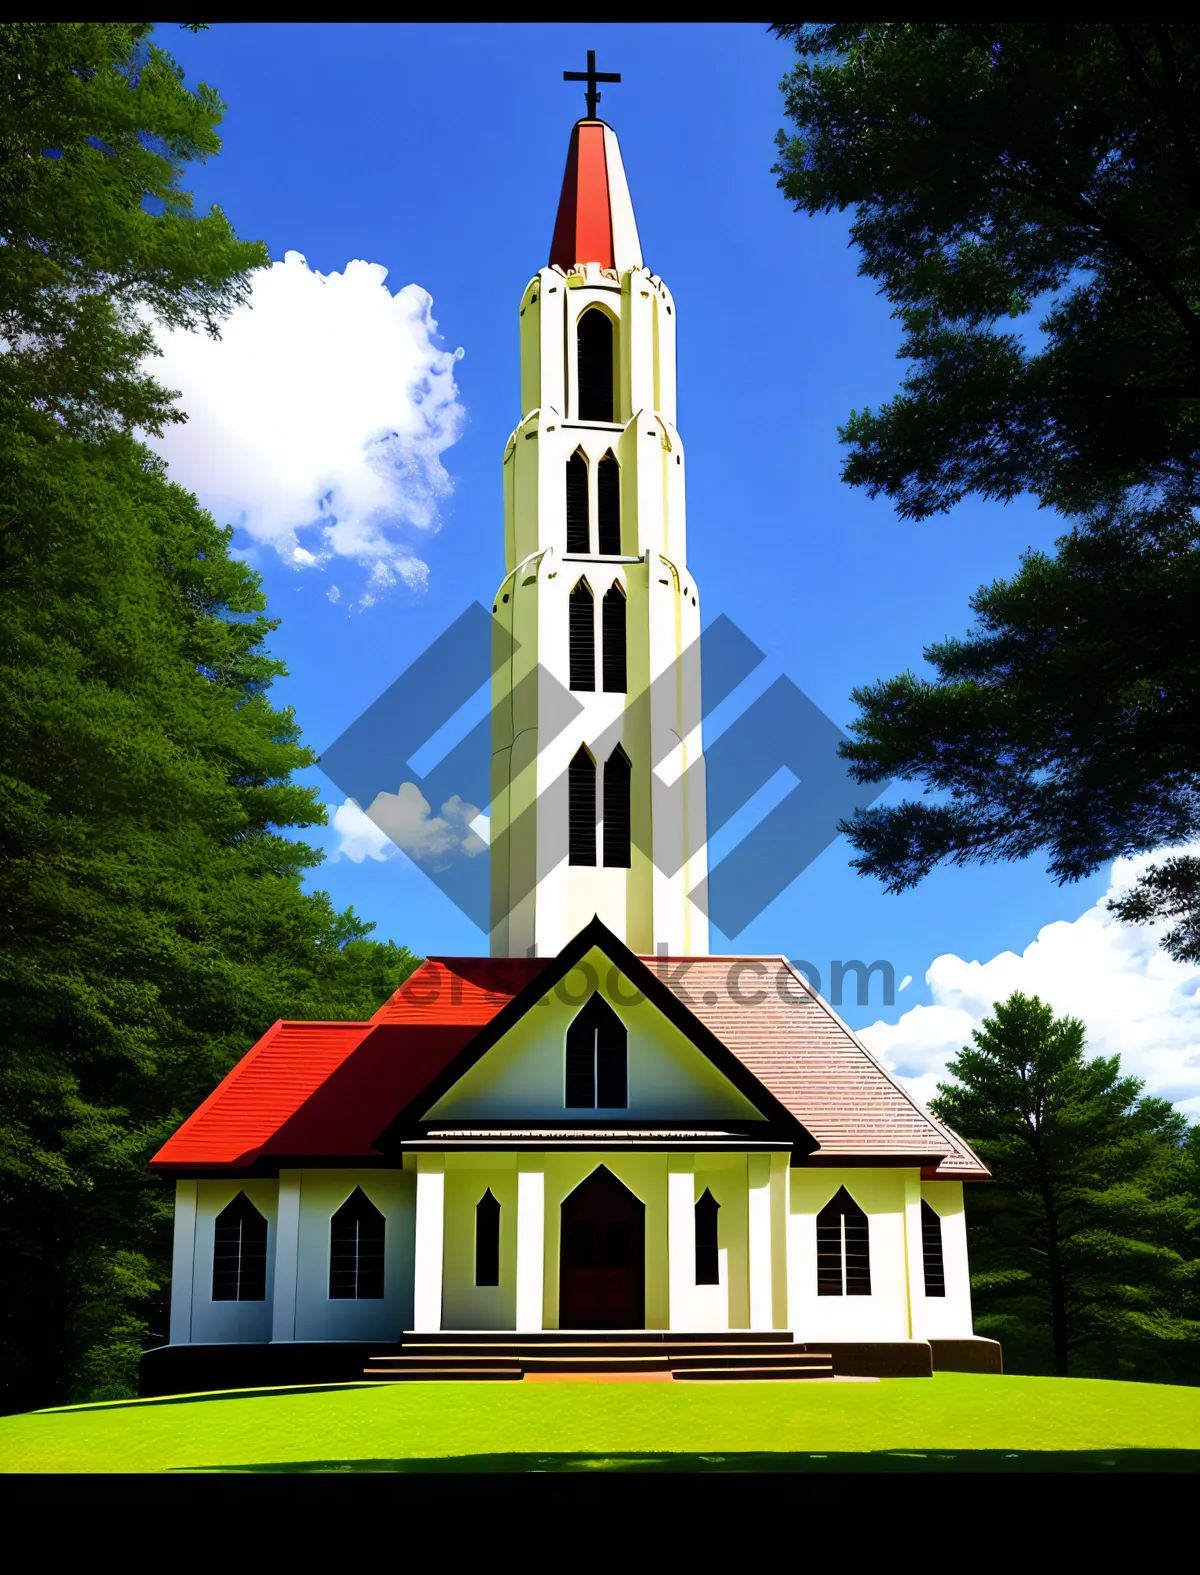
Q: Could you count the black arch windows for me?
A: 14